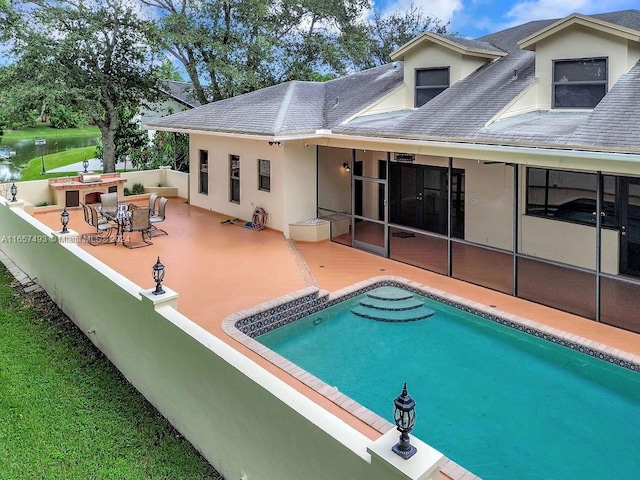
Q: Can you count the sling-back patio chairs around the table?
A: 6